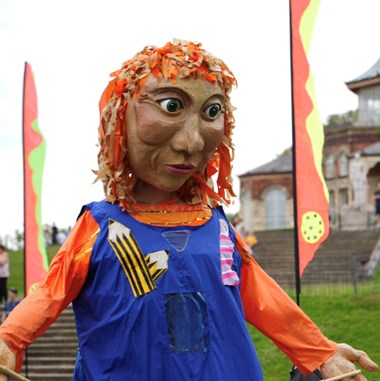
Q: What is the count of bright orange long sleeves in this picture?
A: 2